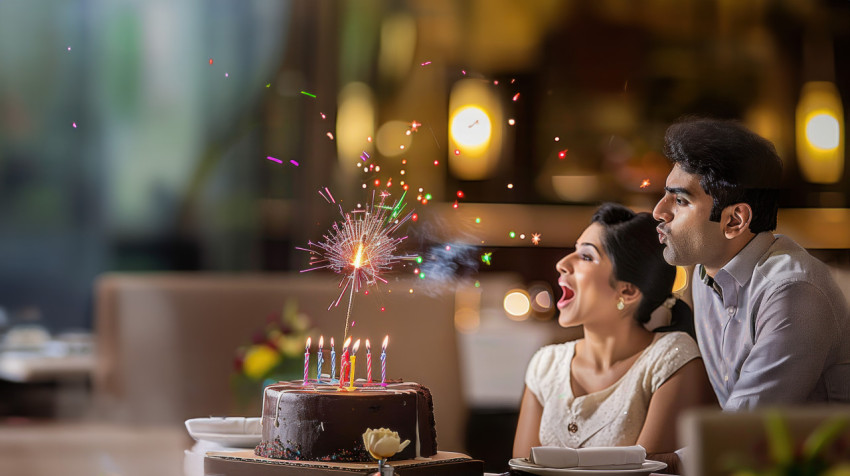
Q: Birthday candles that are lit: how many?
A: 7